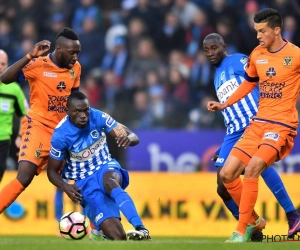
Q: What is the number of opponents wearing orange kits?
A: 2